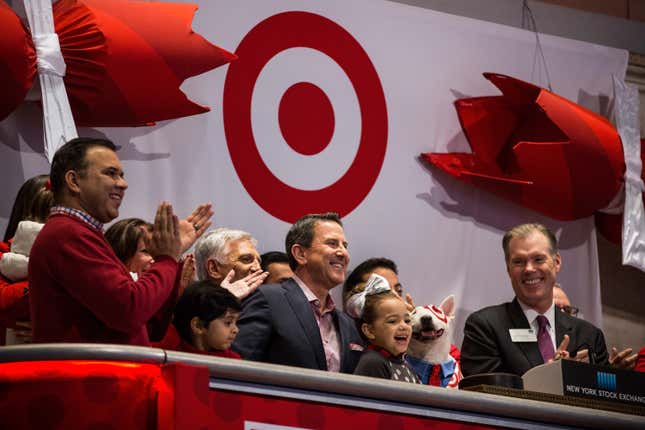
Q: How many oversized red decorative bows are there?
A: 2